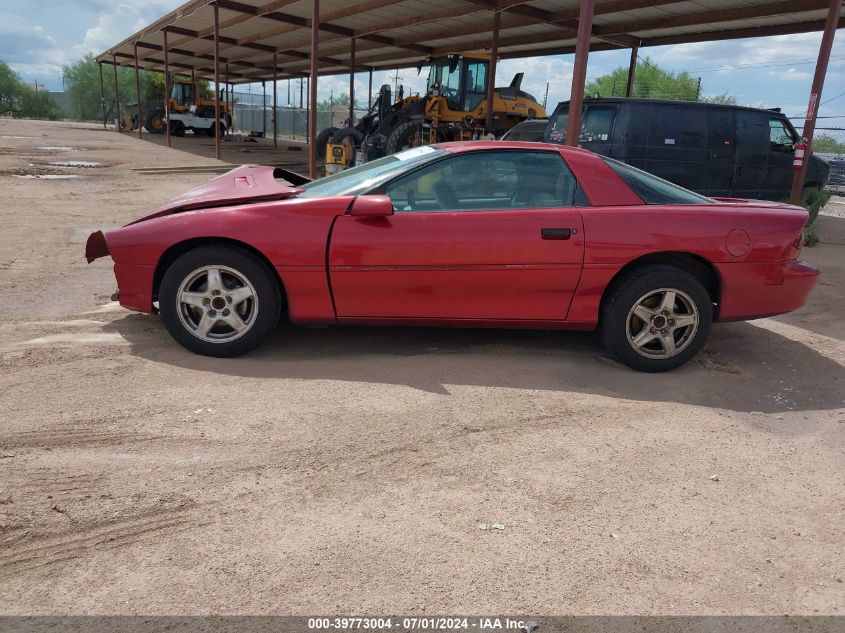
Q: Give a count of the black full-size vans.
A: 1